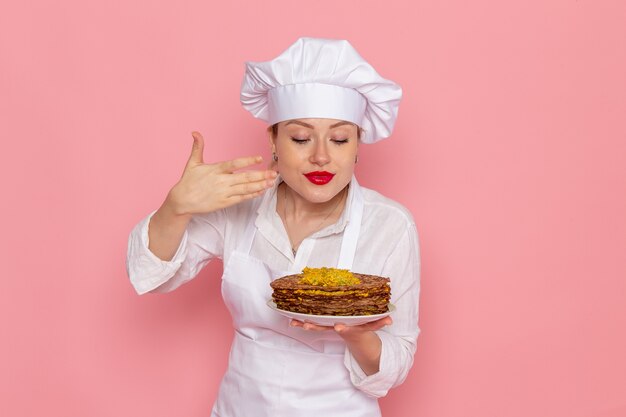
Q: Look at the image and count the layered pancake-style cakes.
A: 1